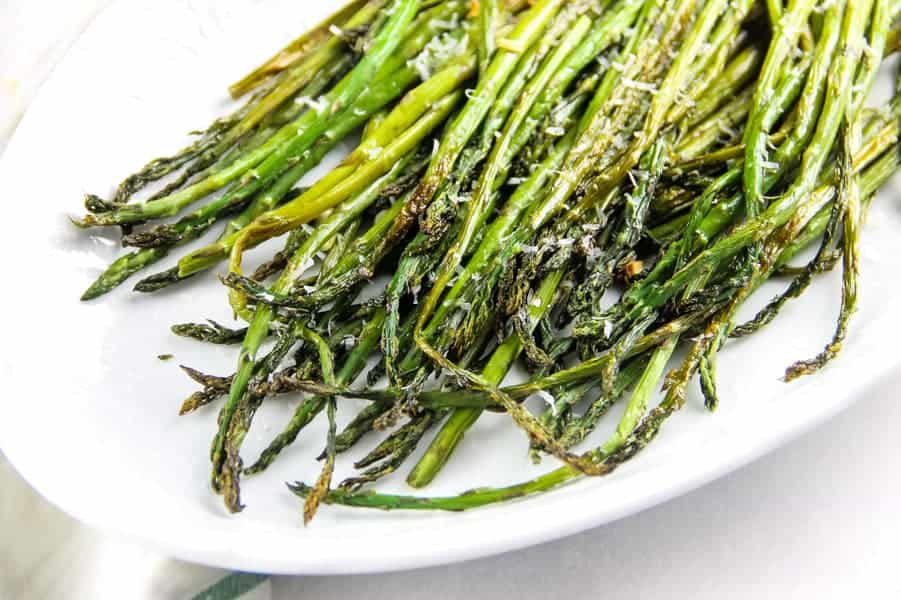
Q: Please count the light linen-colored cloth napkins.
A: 1